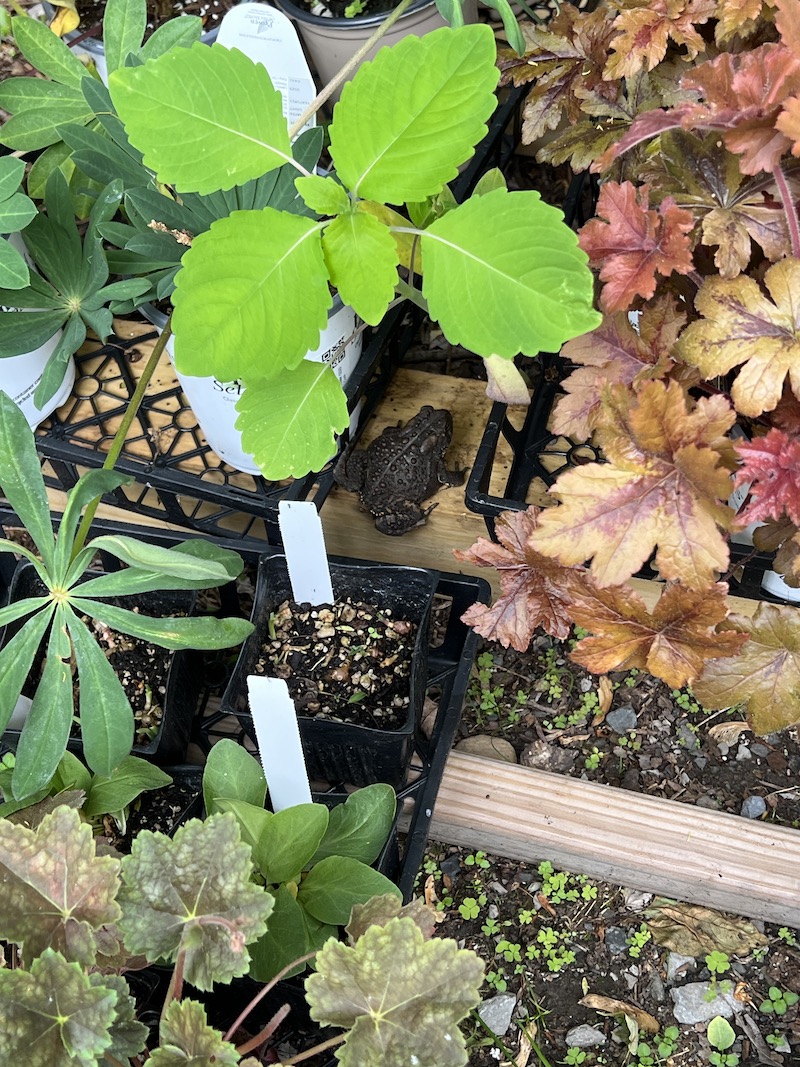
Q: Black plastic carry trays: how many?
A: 3